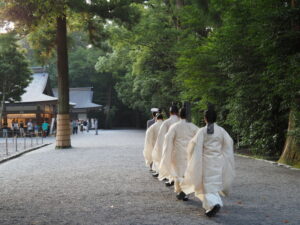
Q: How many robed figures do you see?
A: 4